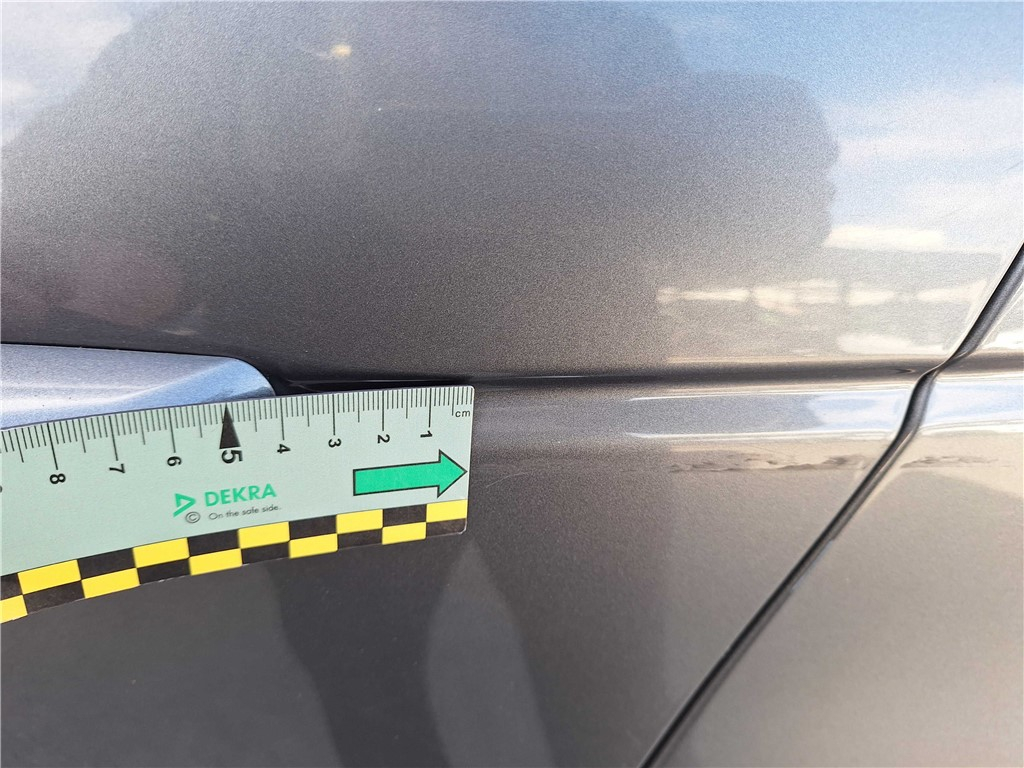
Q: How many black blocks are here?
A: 10